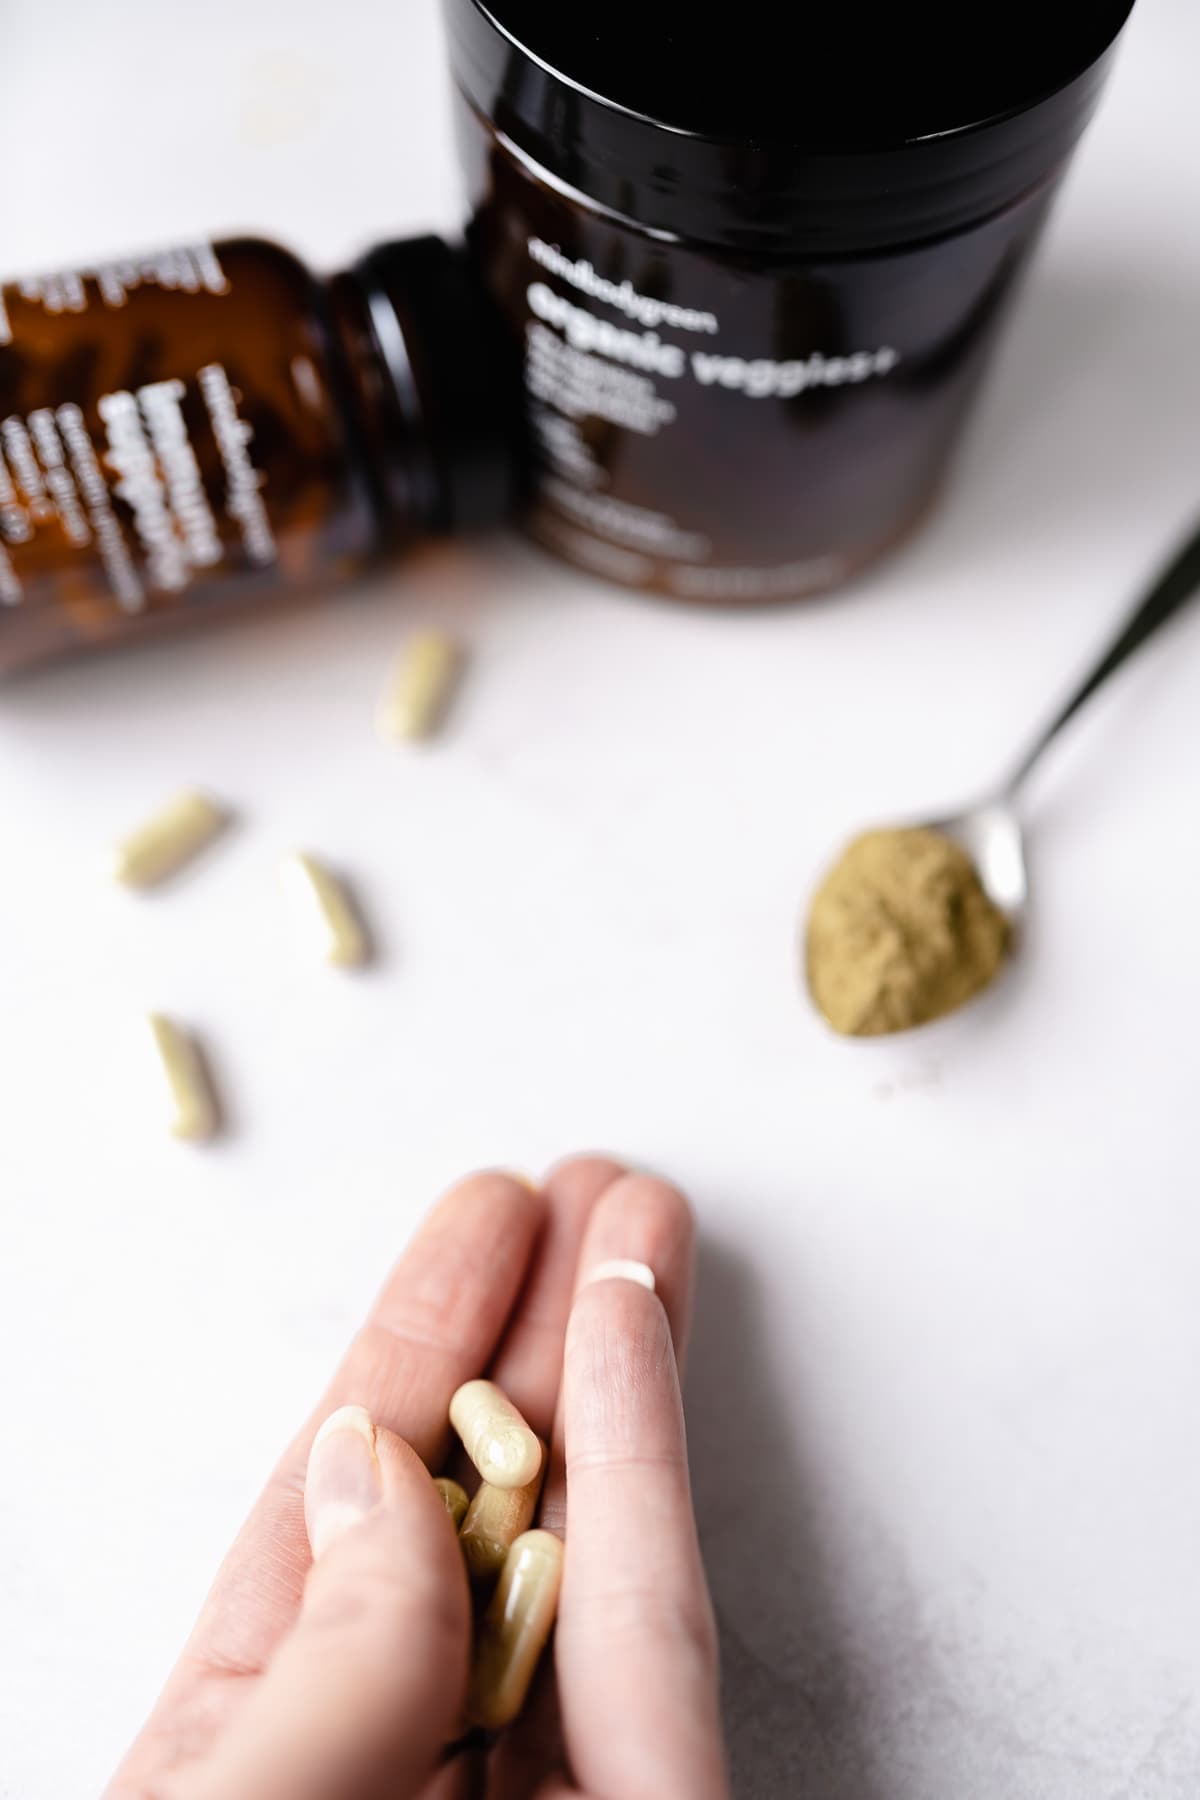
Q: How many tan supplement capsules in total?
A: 8